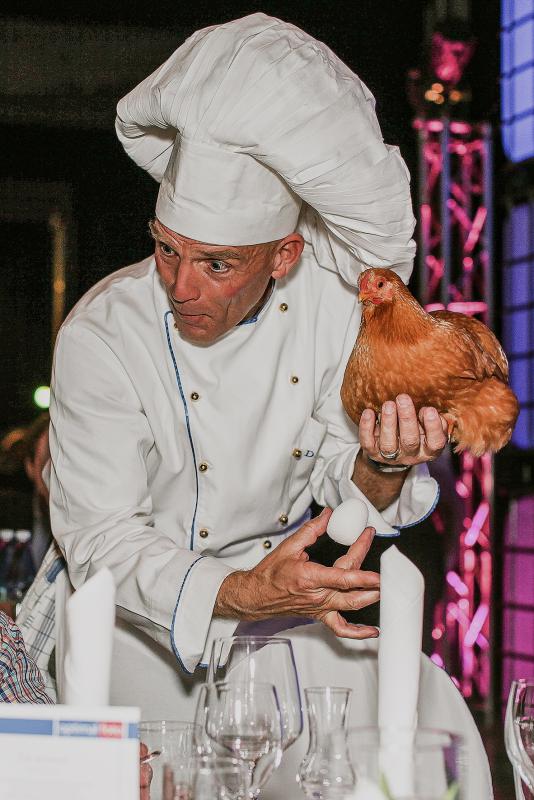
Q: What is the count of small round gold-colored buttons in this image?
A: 8